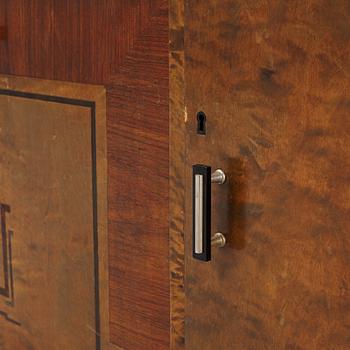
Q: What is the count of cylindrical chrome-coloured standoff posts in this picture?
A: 2